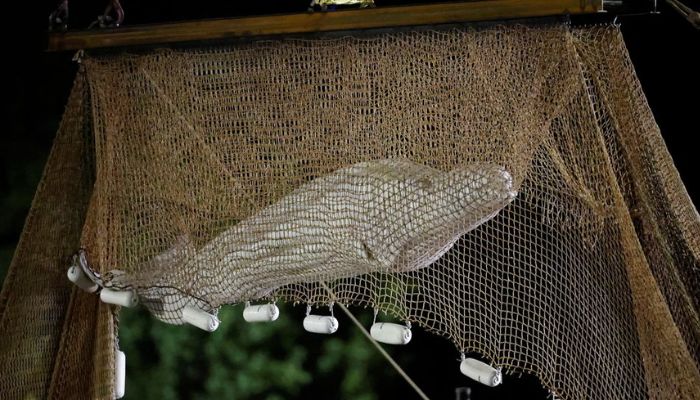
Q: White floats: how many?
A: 8